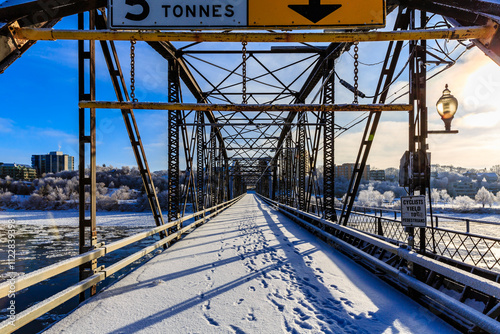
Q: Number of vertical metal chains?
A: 3